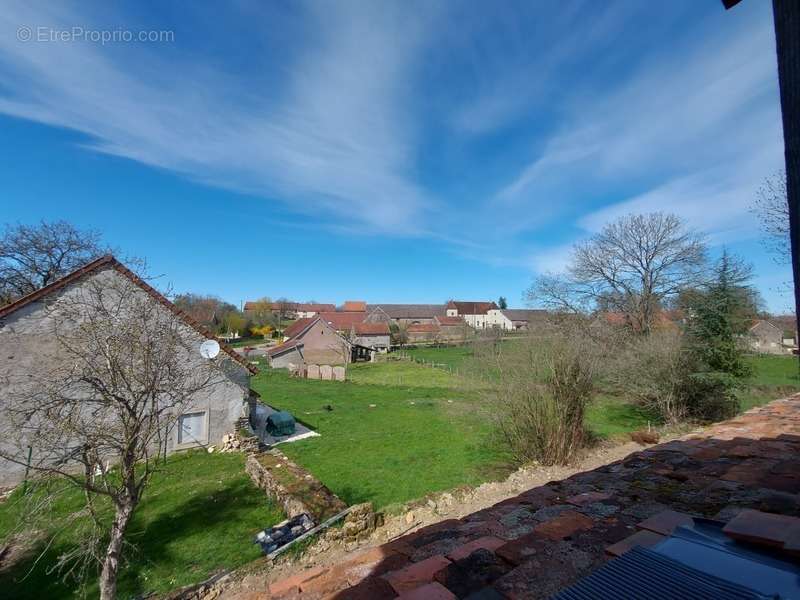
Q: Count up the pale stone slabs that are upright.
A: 3